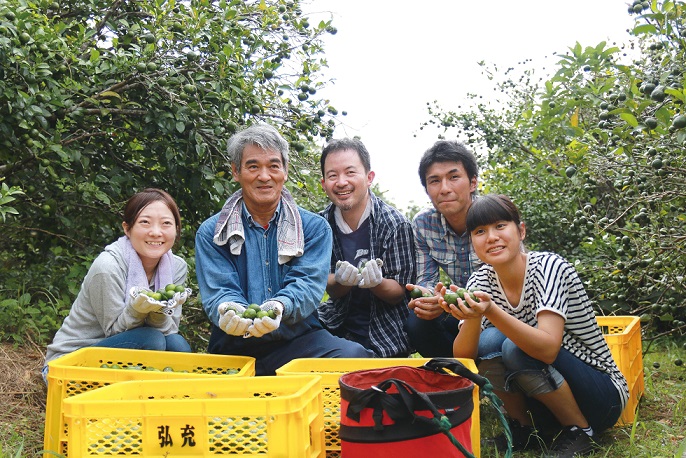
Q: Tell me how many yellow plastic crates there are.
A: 4